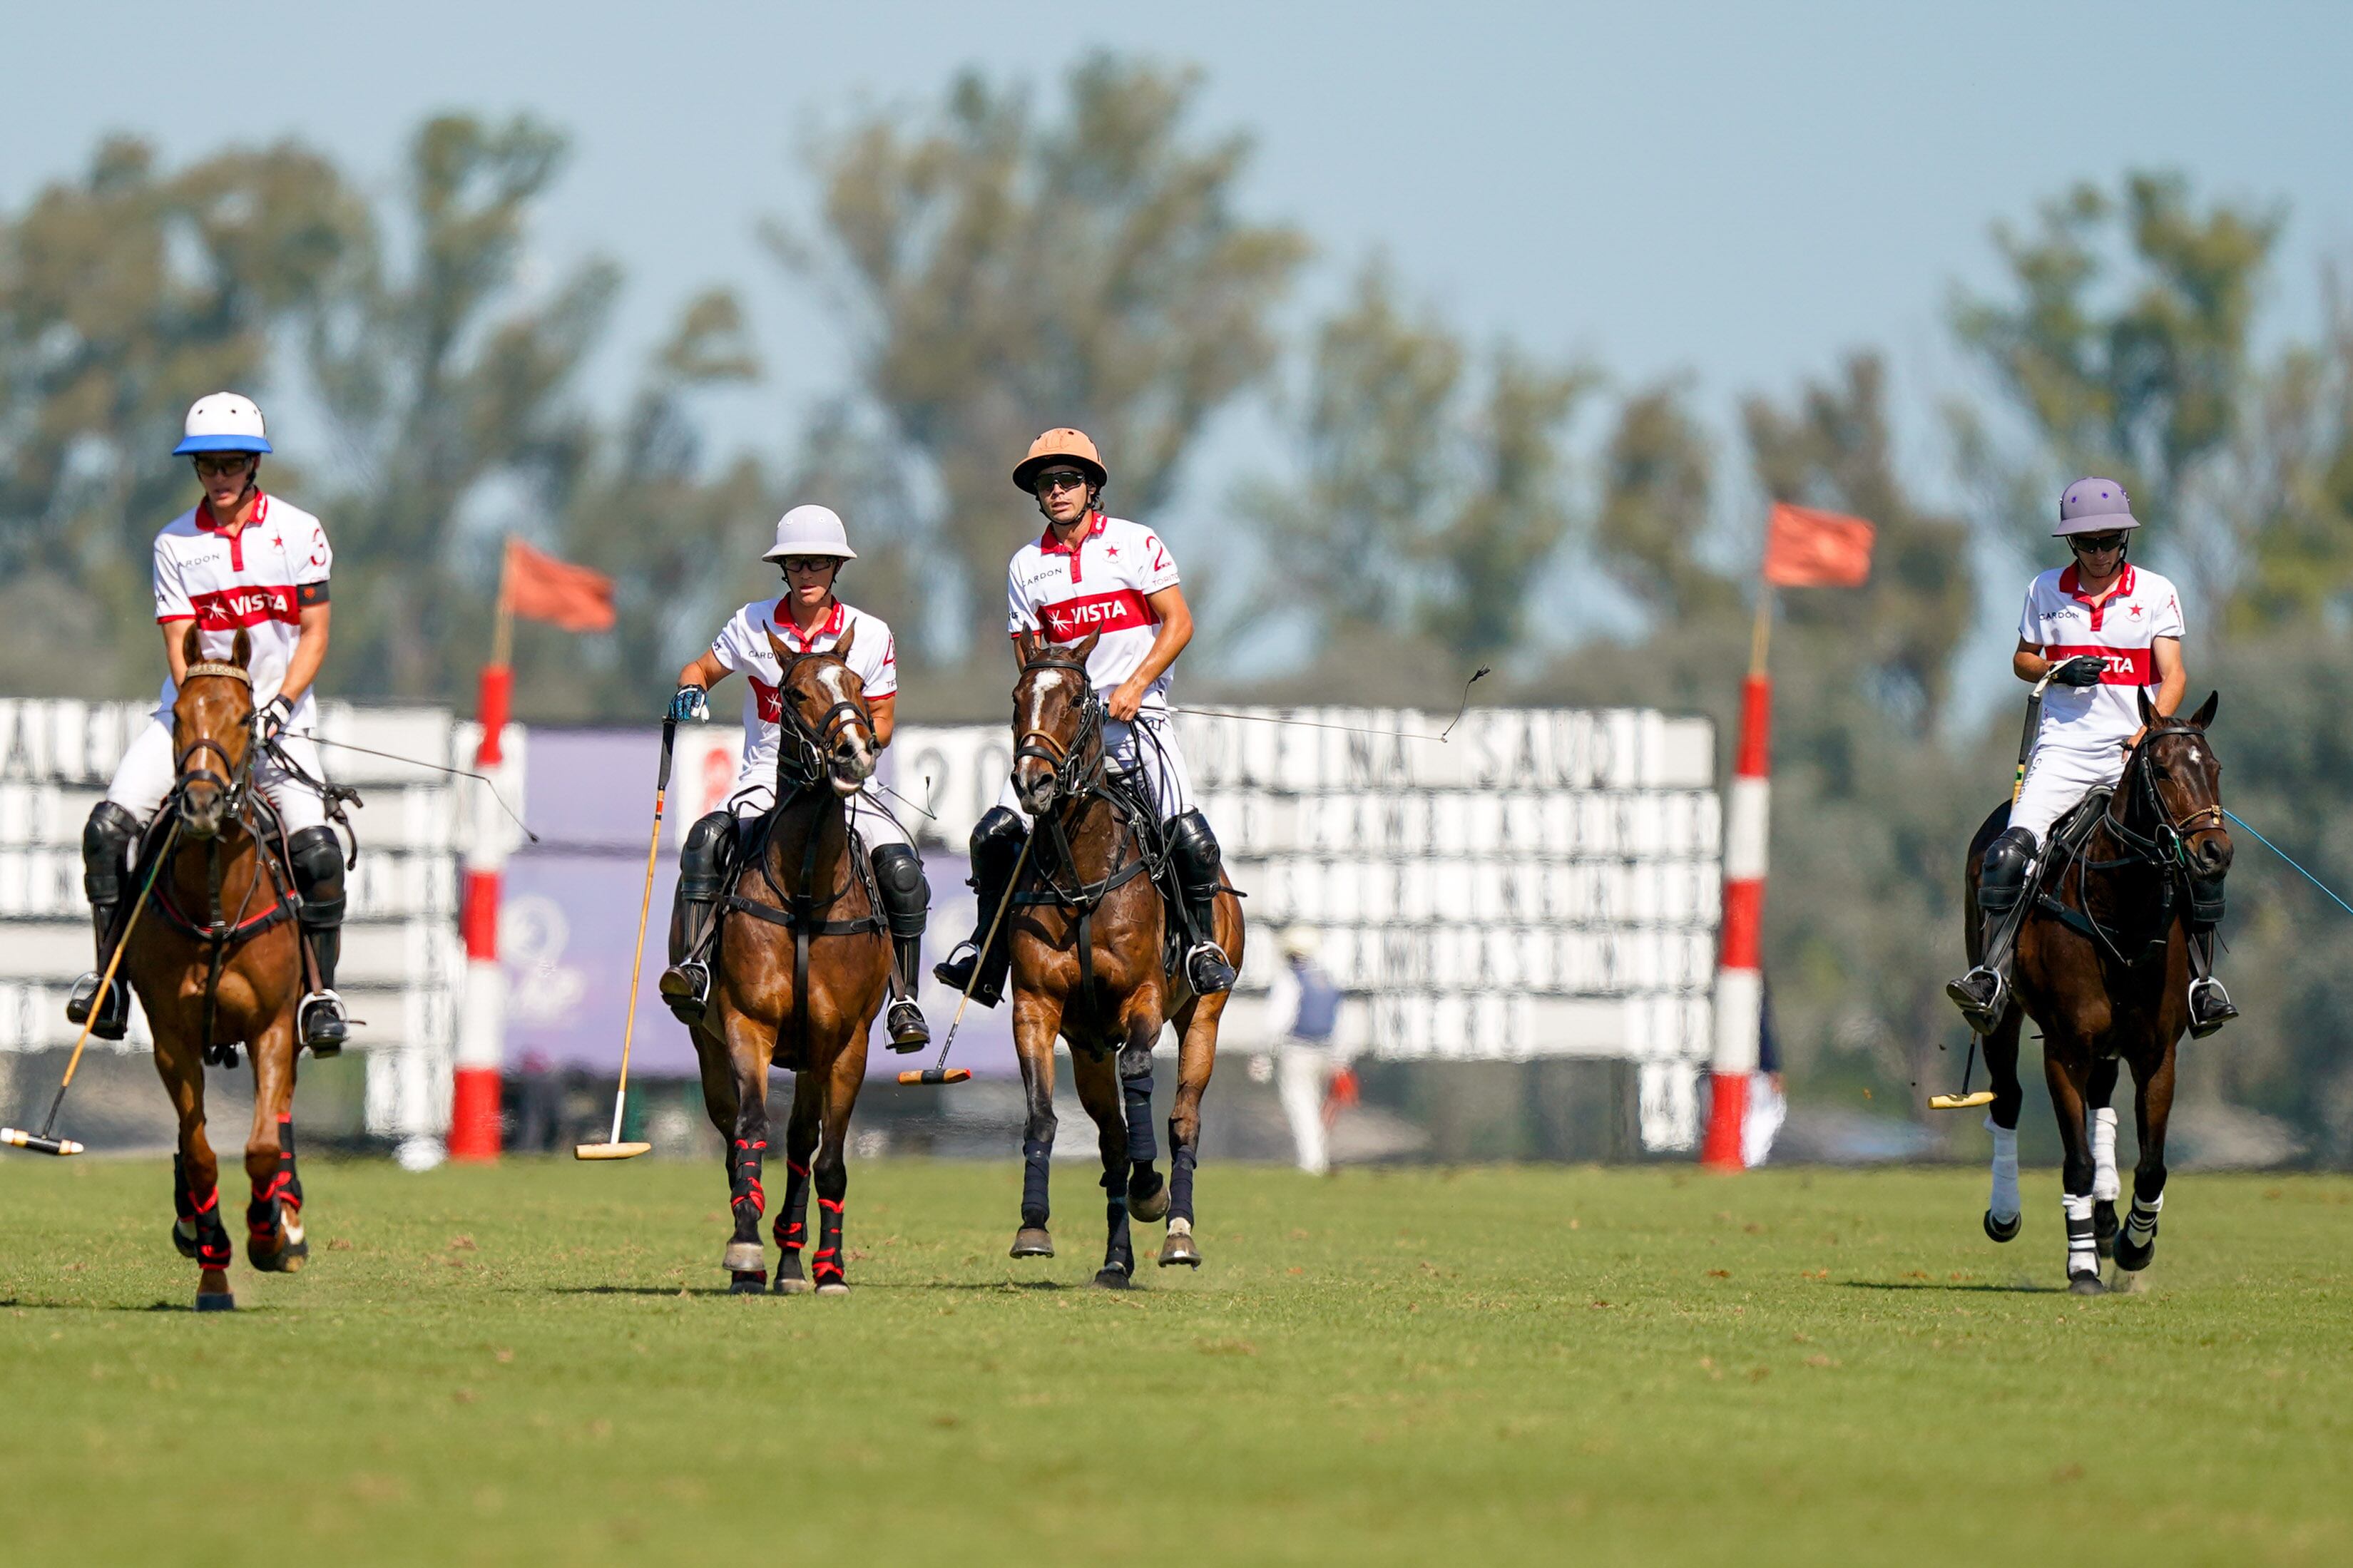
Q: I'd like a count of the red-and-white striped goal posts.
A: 2